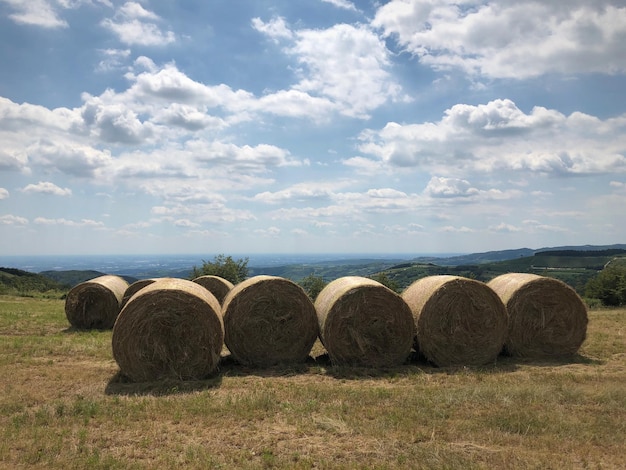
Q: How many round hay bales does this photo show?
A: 8